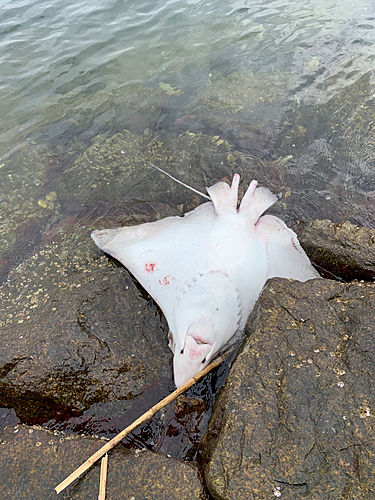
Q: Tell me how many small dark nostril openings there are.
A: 2